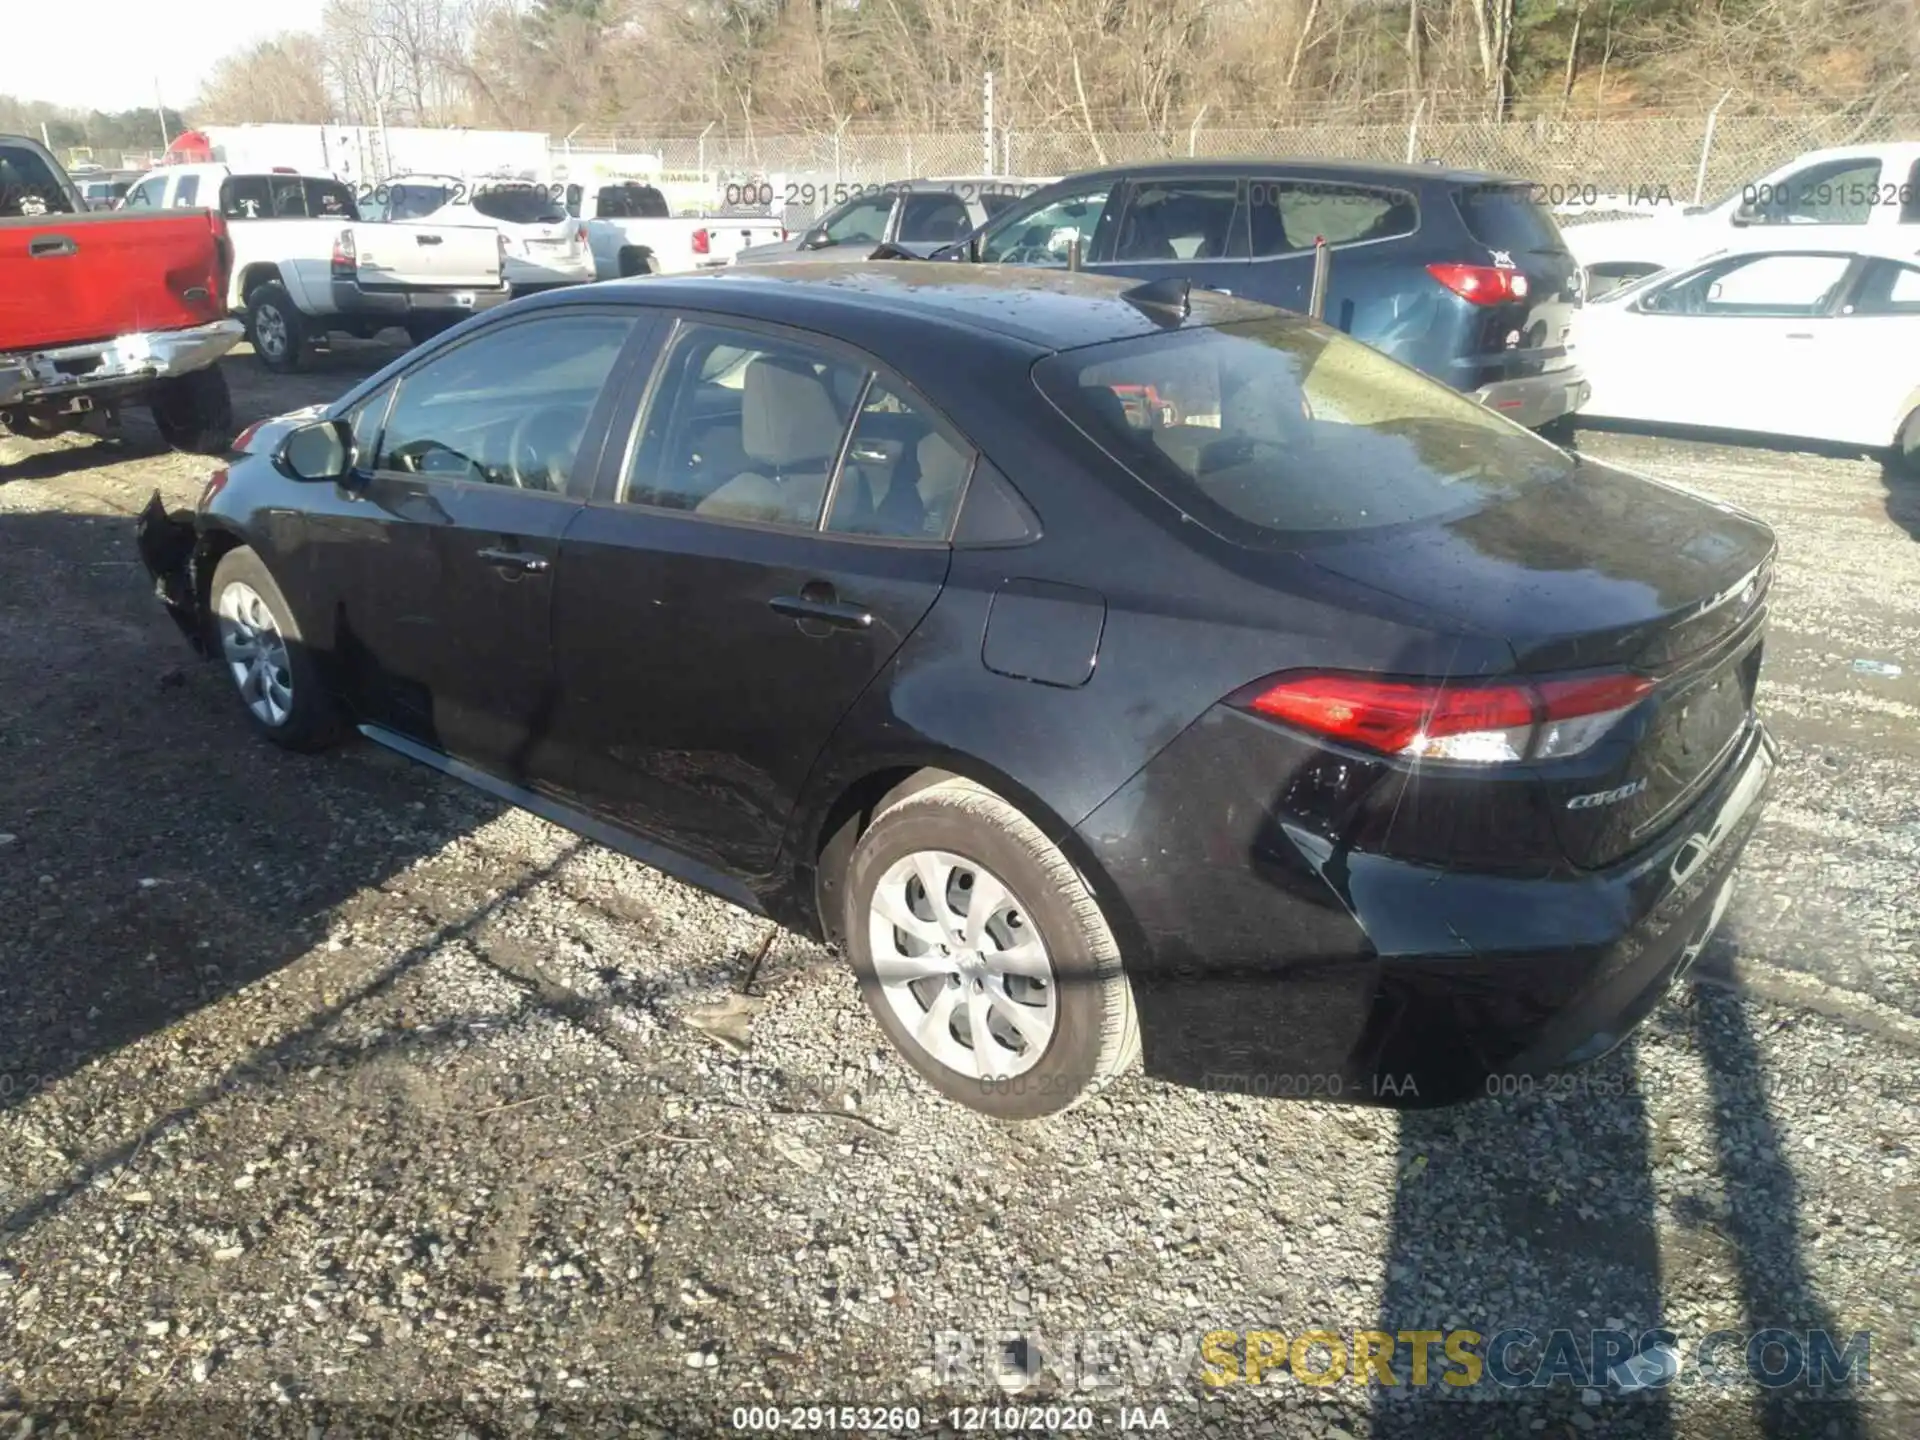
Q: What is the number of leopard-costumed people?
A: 0